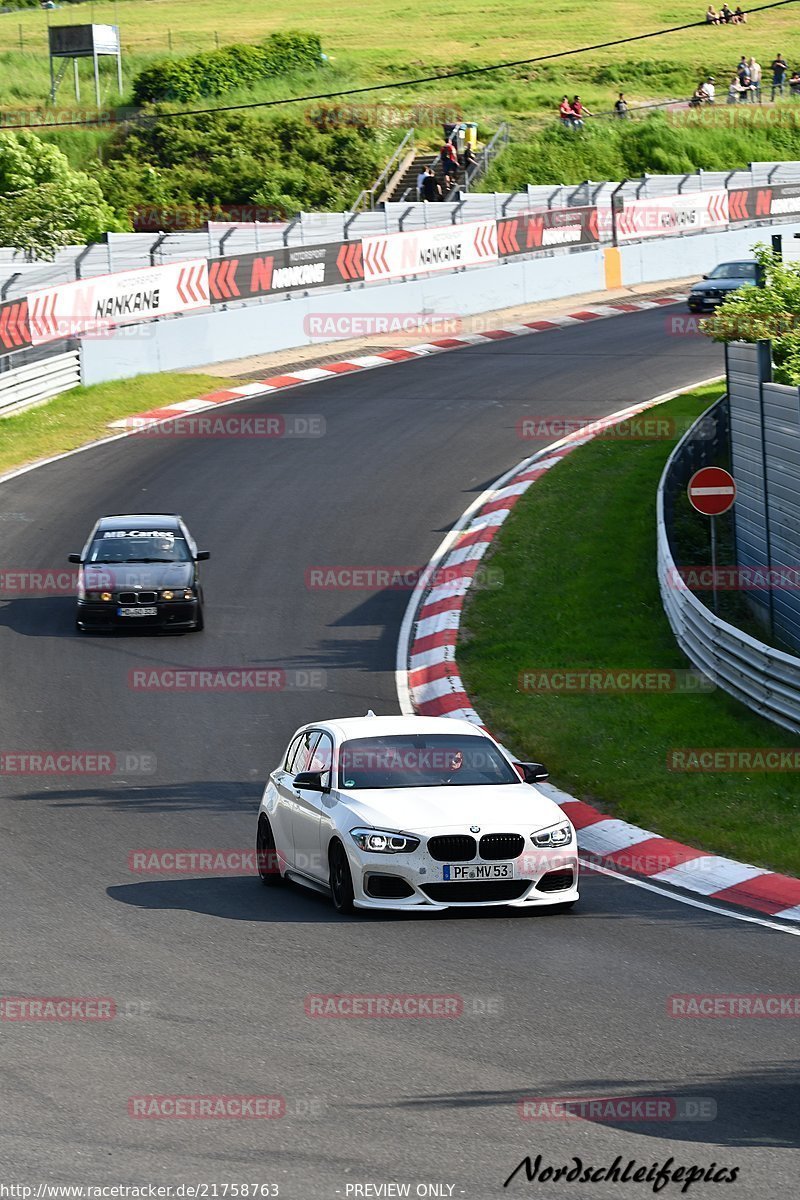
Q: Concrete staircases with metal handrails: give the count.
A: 1